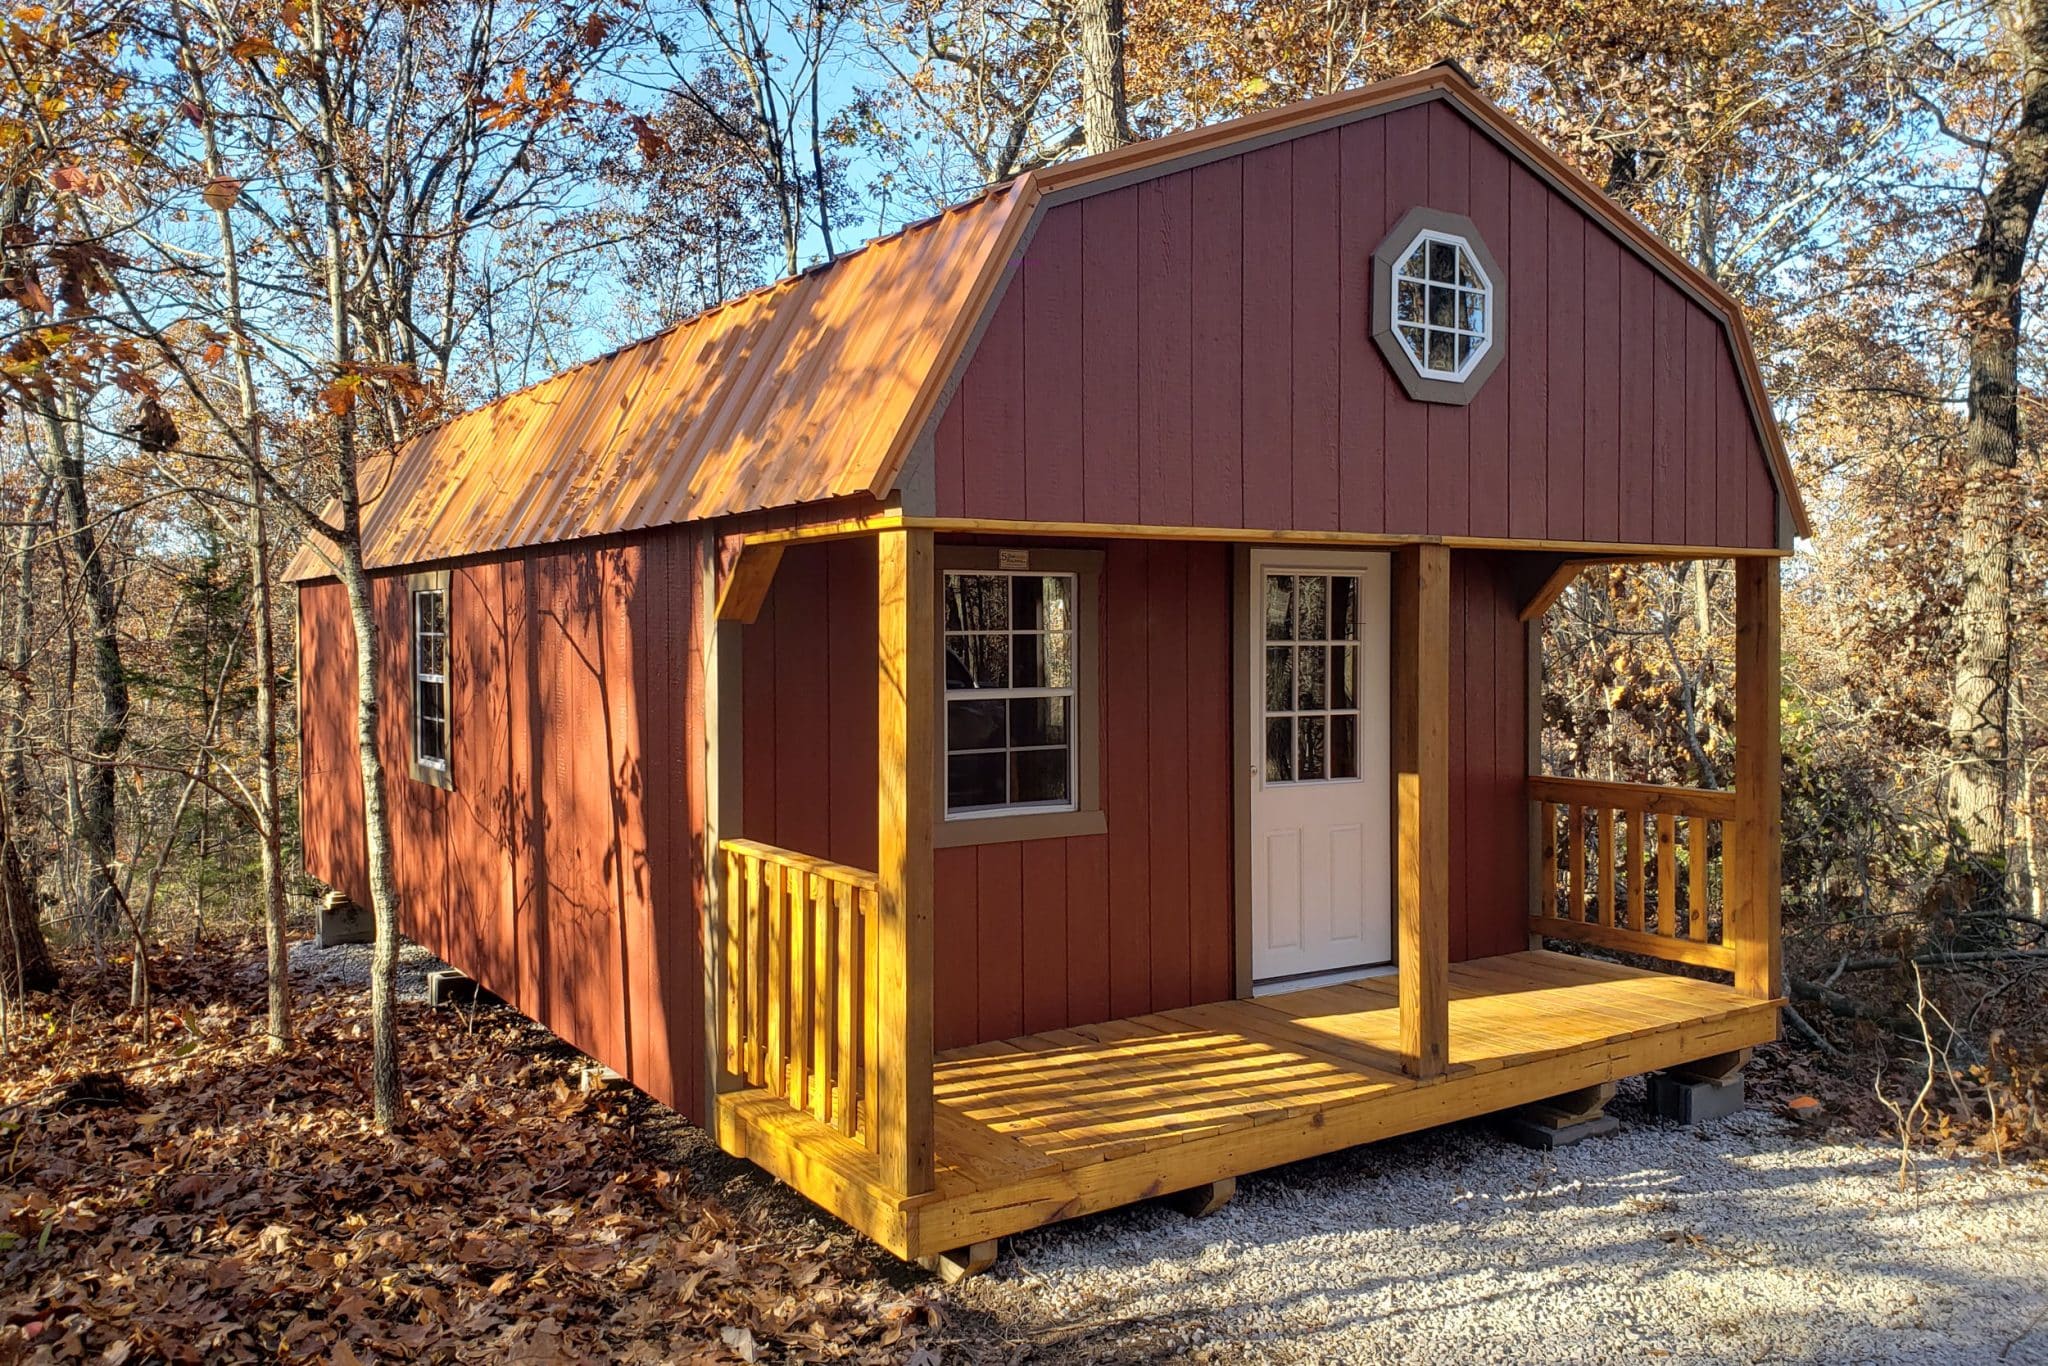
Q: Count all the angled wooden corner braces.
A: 2